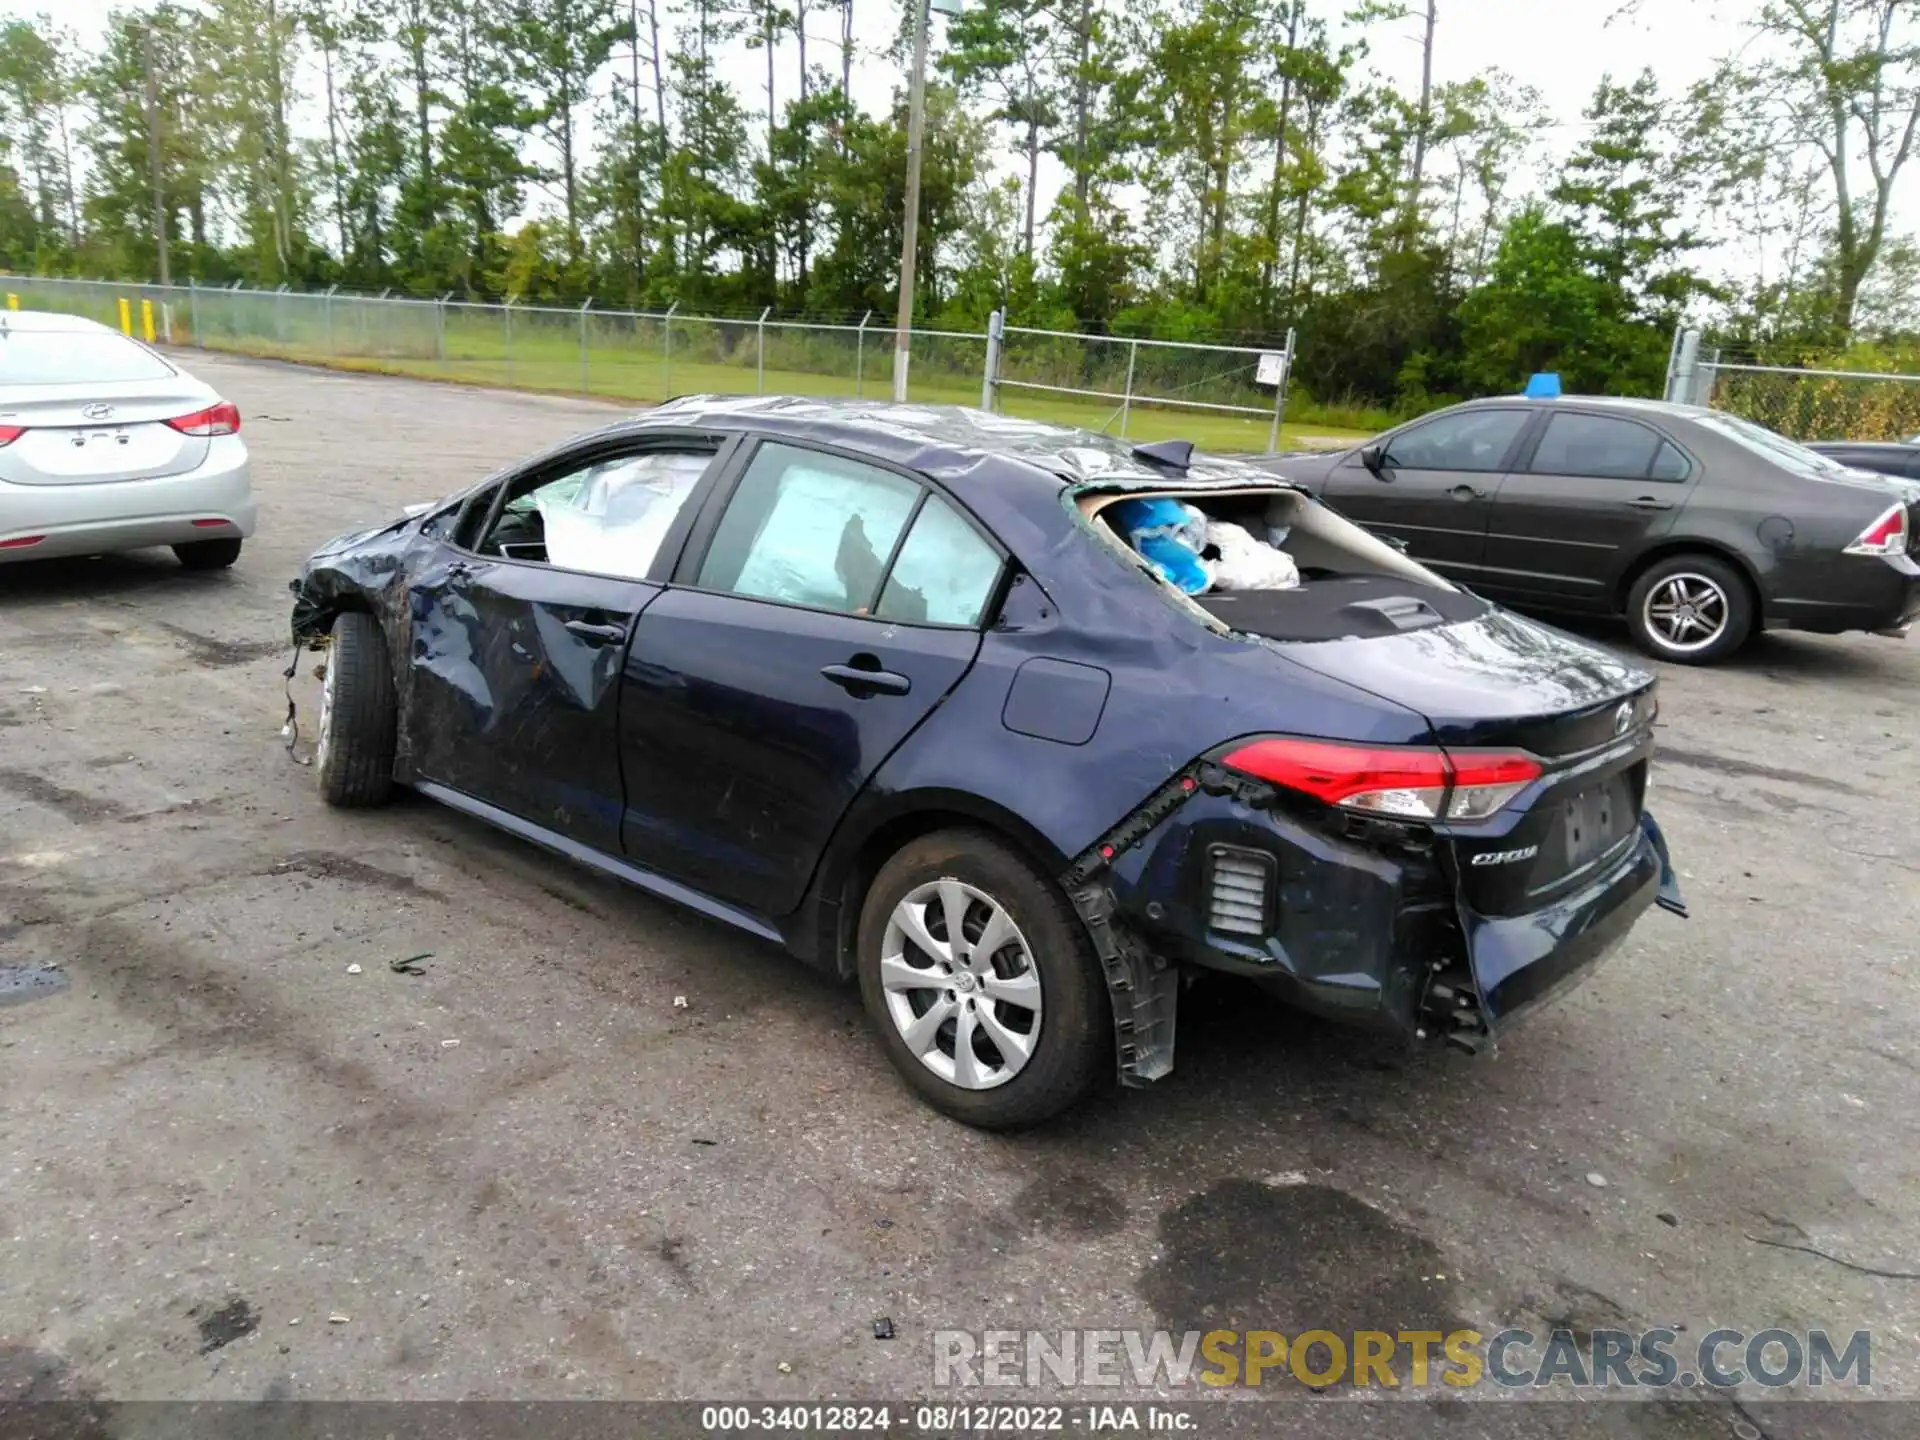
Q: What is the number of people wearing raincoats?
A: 0